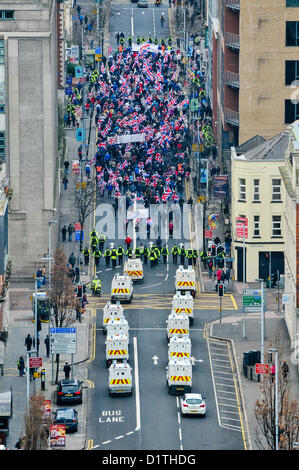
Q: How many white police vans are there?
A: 11